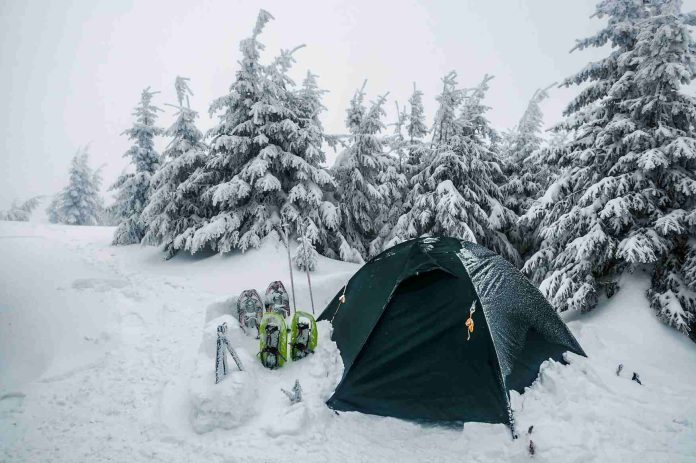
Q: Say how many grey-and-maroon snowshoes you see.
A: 2